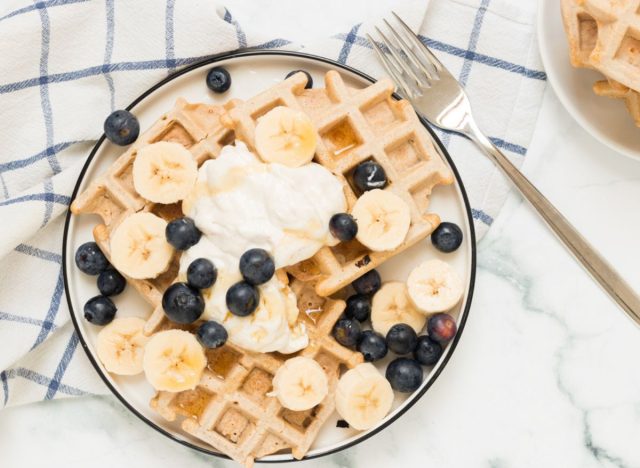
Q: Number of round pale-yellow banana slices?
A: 10